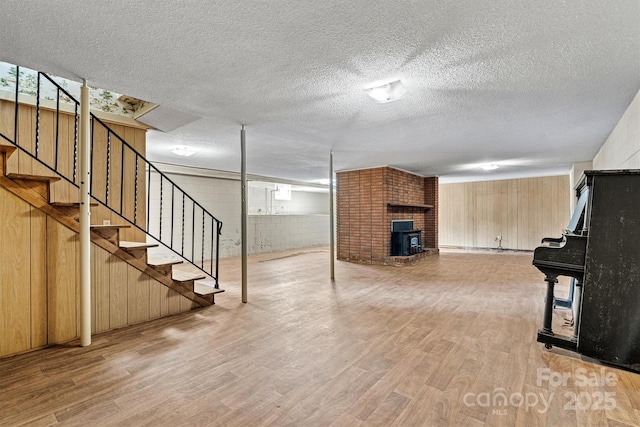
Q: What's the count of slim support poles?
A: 3